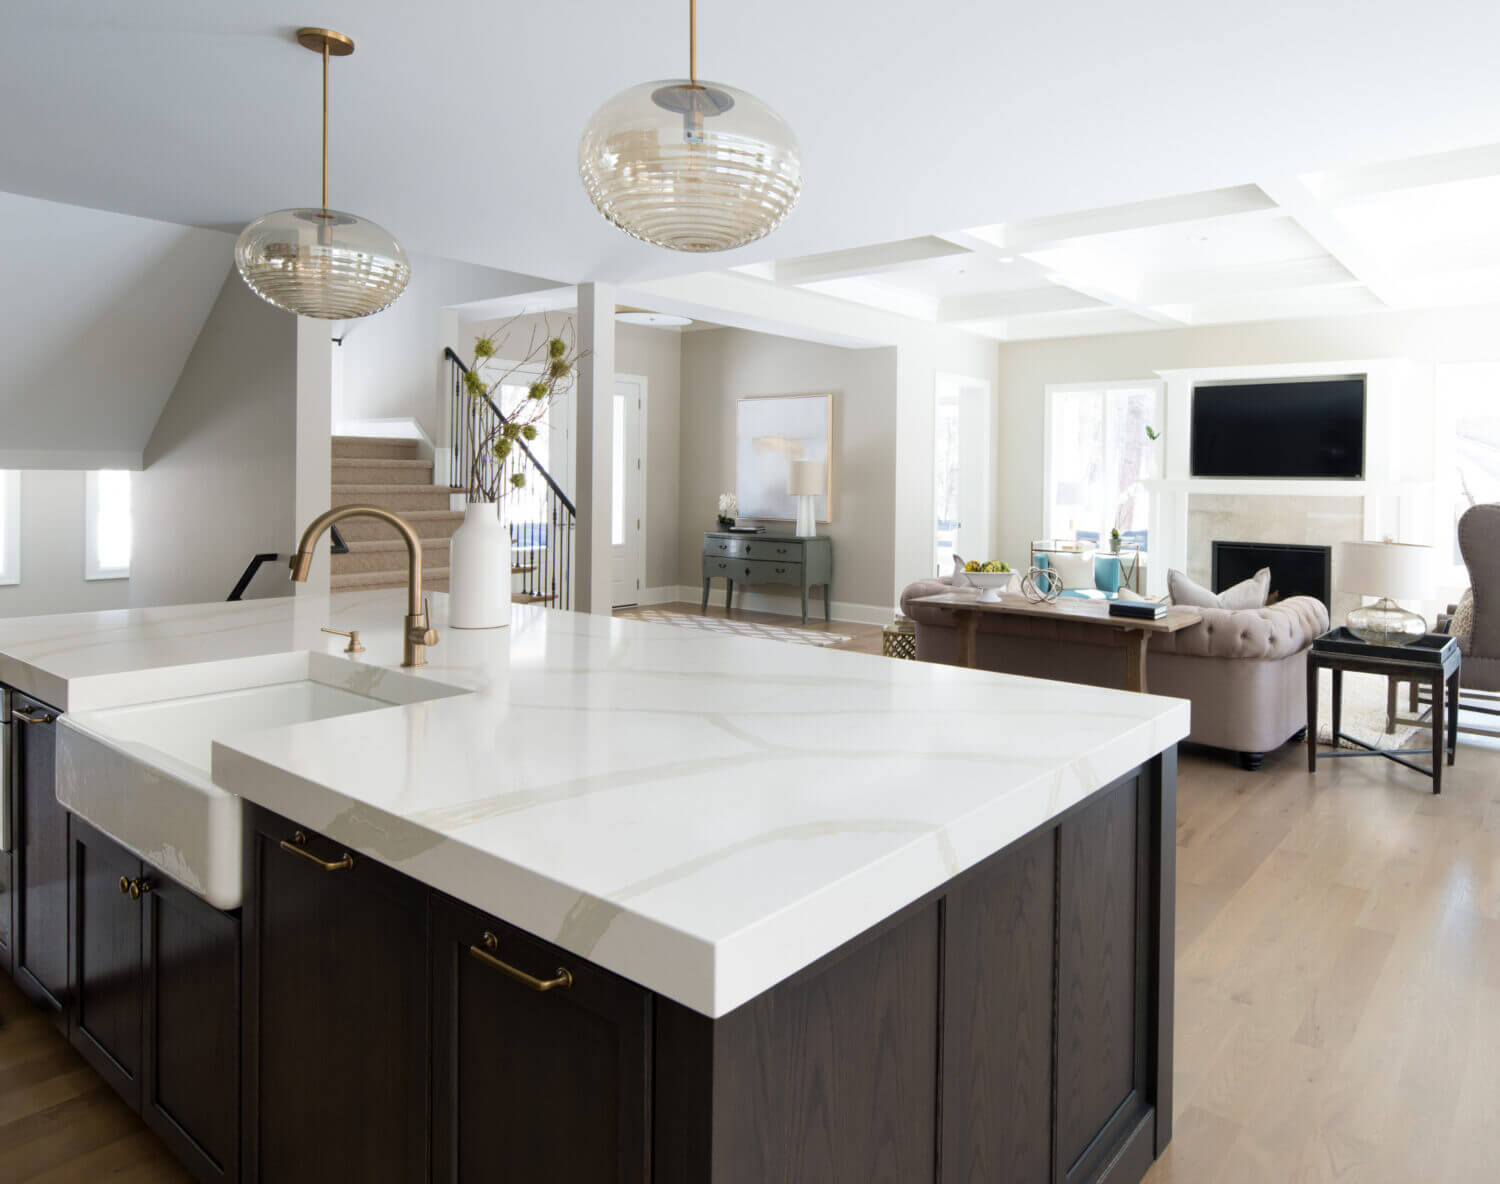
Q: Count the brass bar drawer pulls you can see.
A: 3